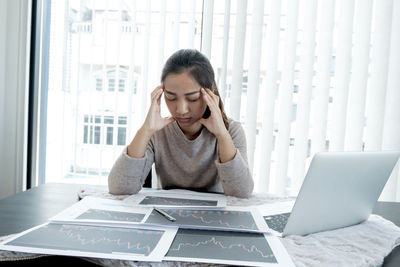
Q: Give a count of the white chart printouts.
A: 5